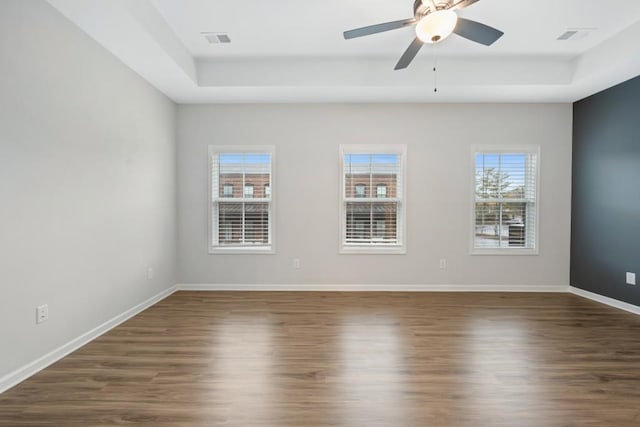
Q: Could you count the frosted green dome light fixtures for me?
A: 0